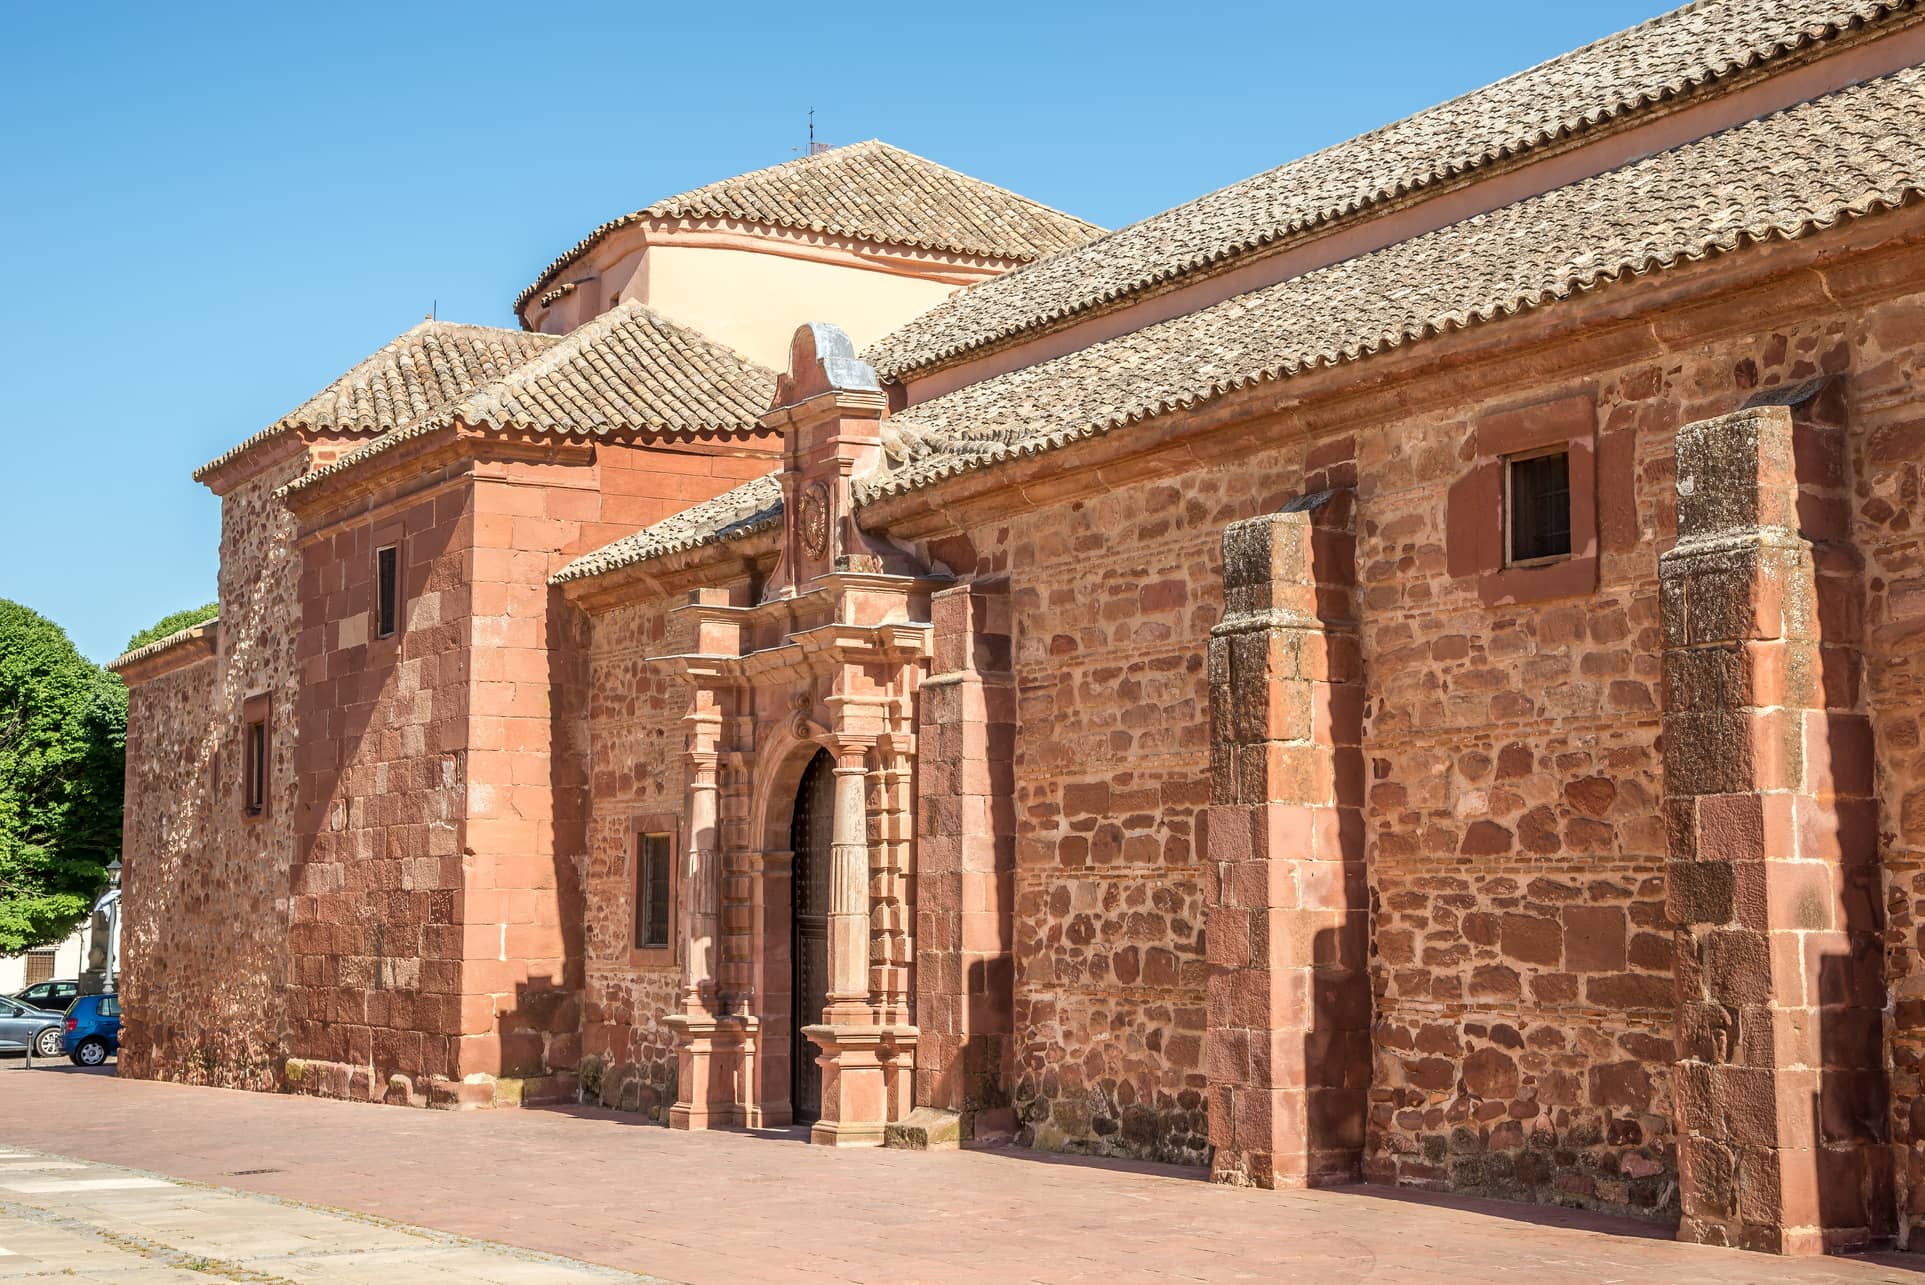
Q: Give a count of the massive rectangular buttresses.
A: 3